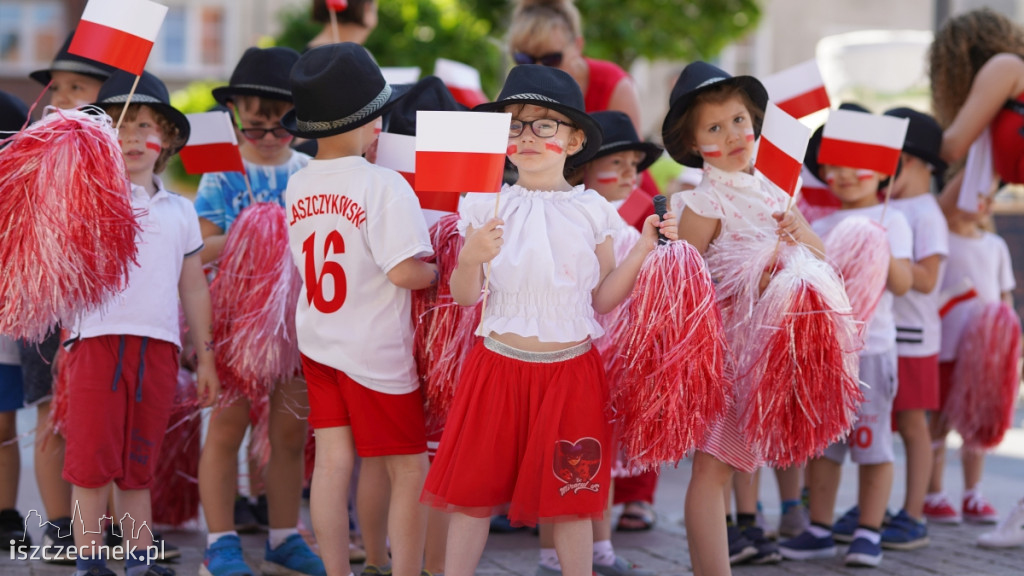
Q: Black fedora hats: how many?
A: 11